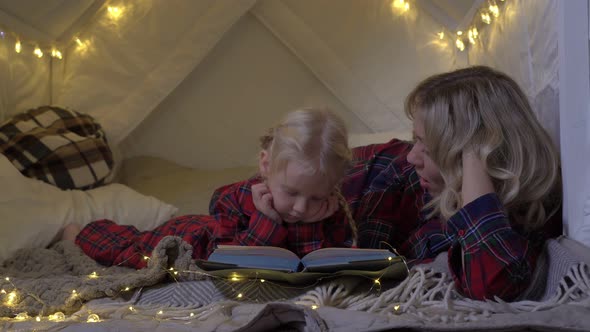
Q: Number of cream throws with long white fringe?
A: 1